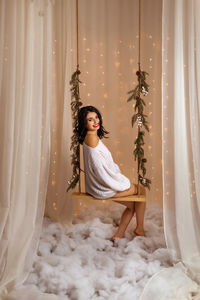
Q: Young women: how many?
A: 1